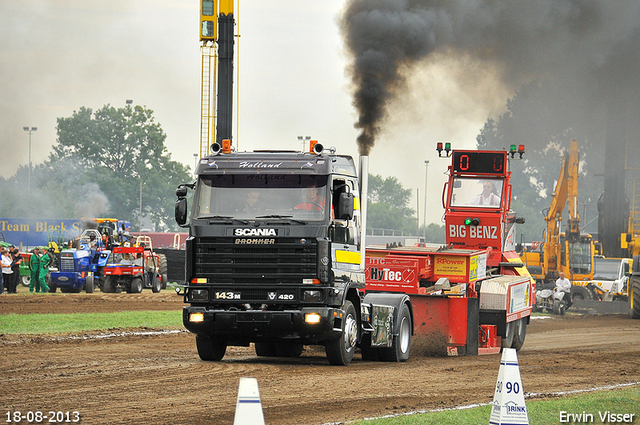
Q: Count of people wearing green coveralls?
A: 2